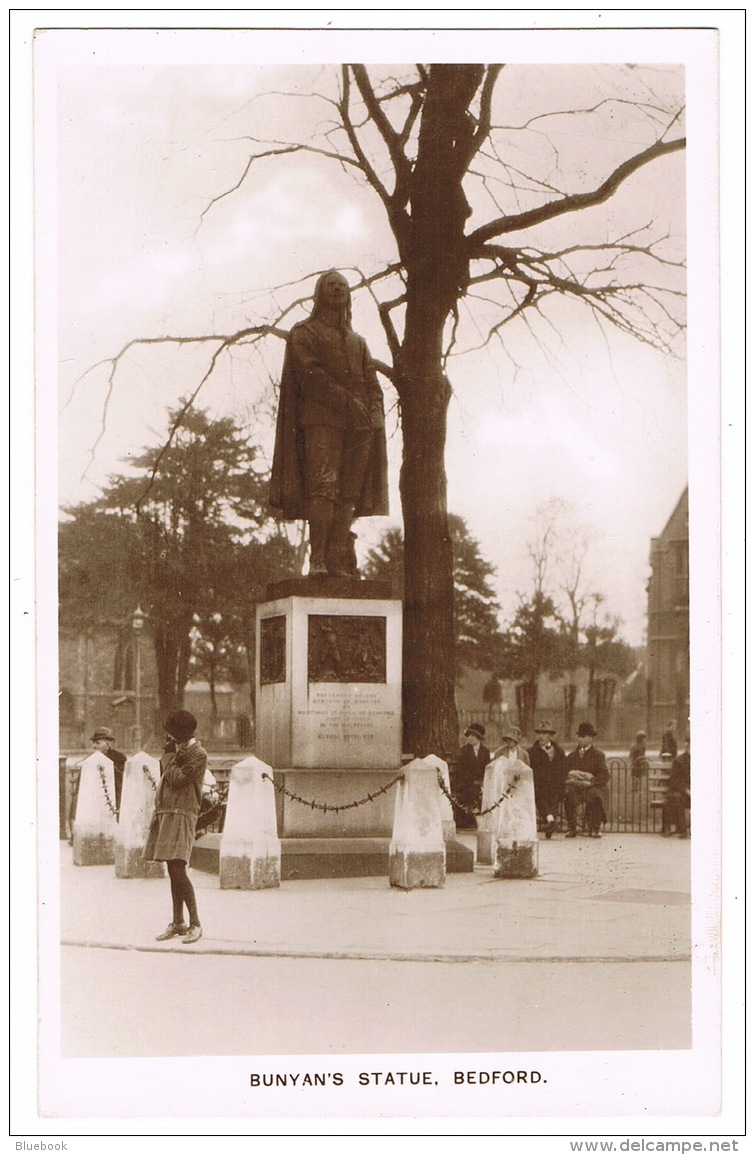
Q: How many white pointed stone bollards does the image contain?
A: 7